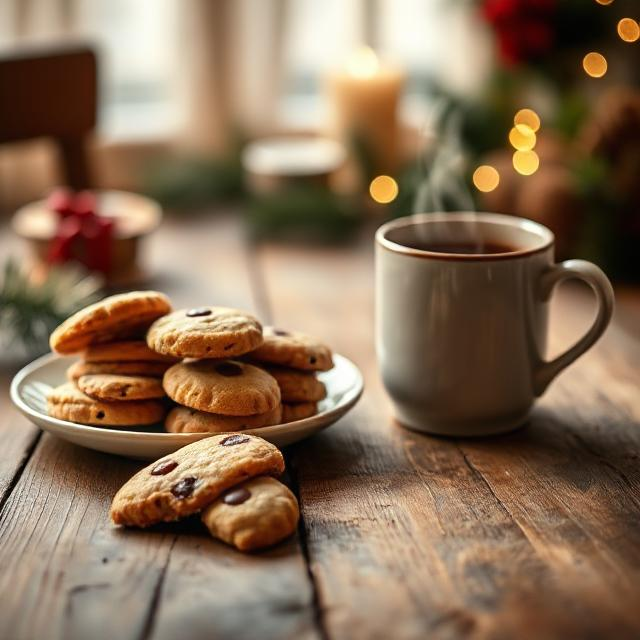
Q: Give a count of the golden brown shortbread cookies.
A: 13